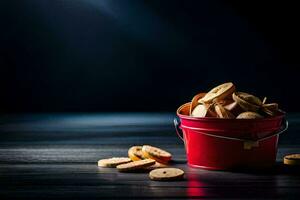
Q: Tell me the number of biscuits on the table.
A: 6